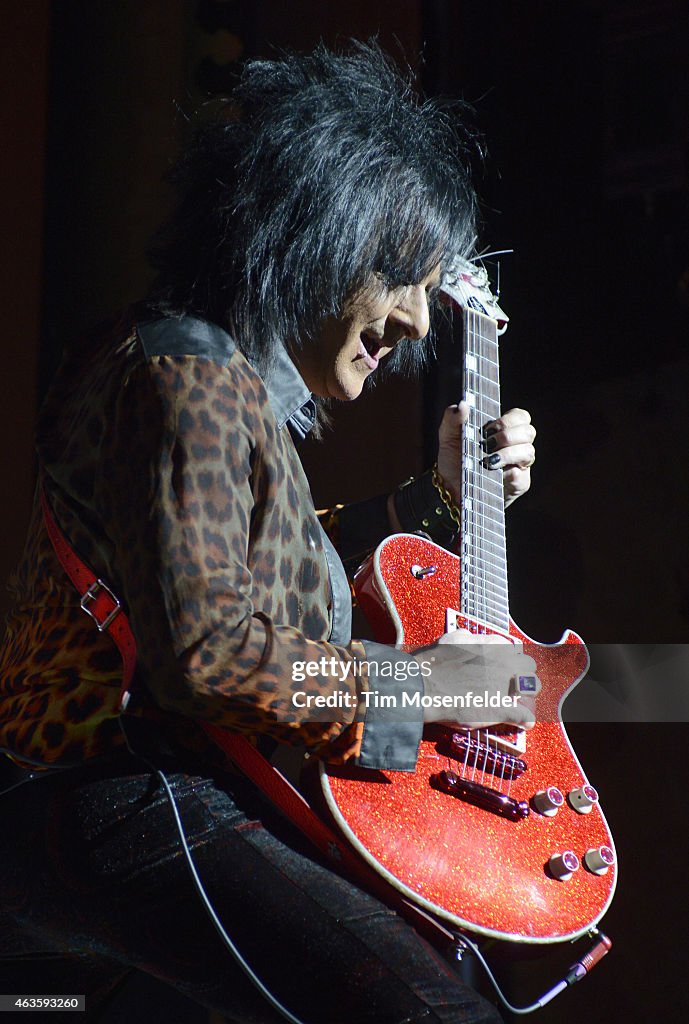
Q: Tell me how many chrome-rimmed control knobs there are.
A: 4